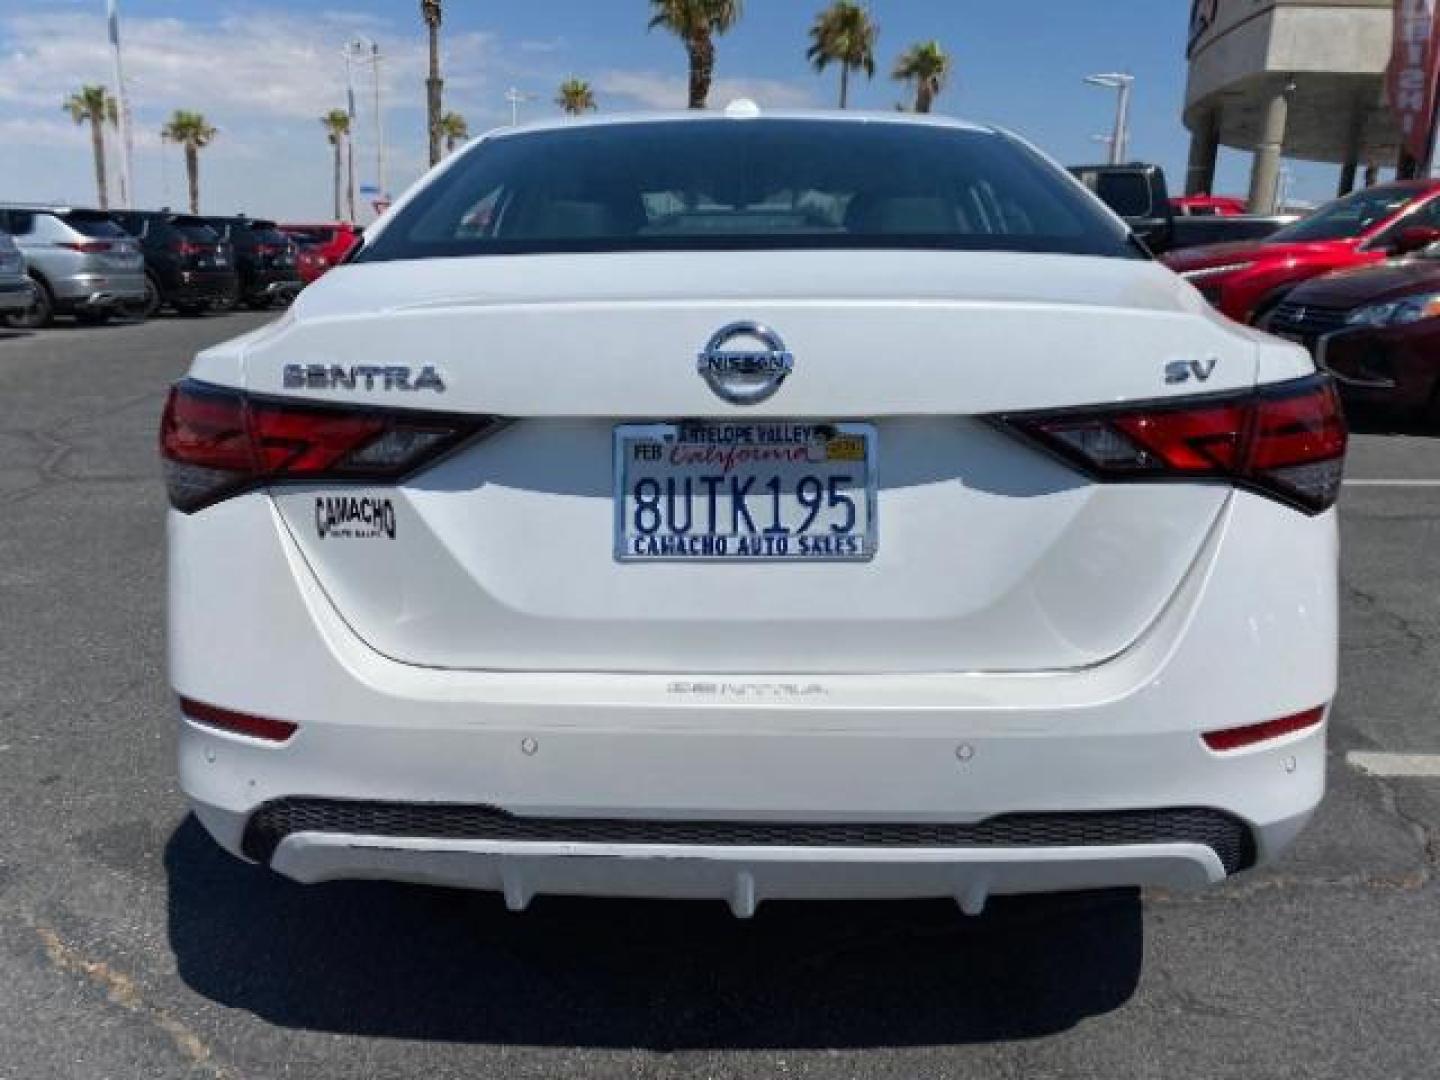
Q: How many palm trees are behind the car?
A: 9